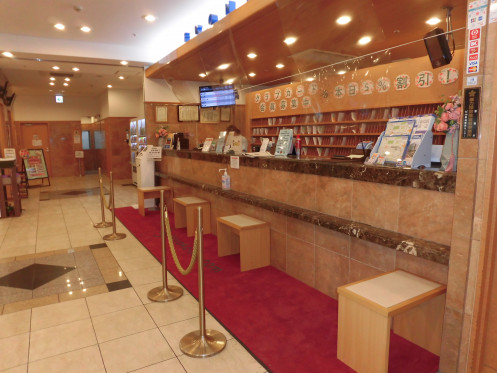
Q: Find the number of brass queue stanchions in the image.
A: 4